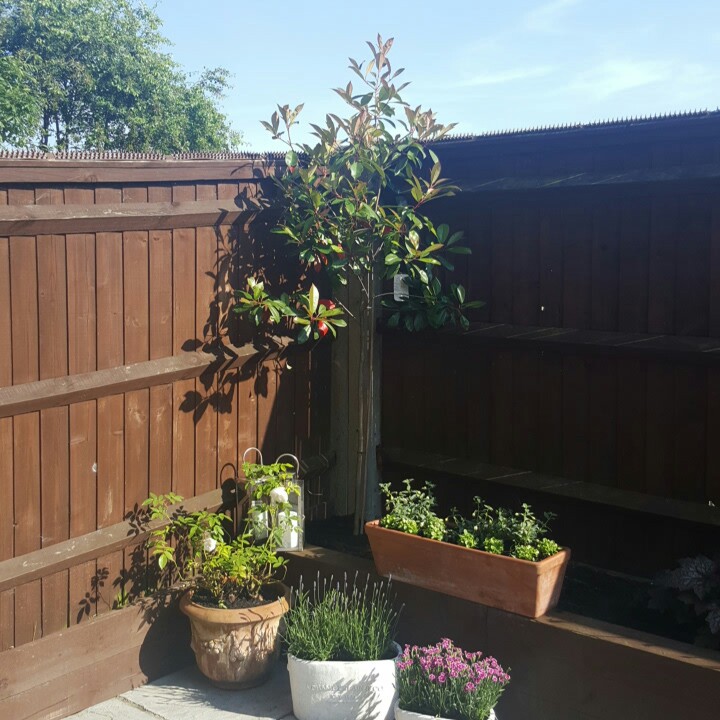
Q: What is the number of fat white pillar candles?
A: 2